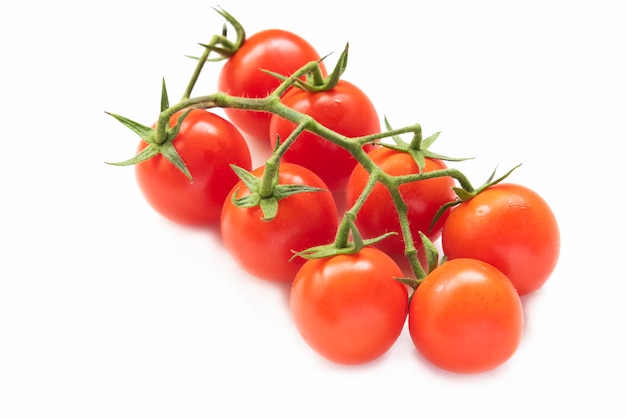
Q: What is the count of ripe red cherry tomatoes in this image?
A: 8